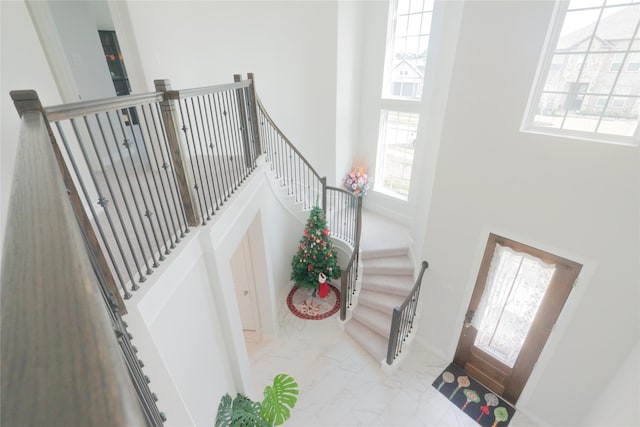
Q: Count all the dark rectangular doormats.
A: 1